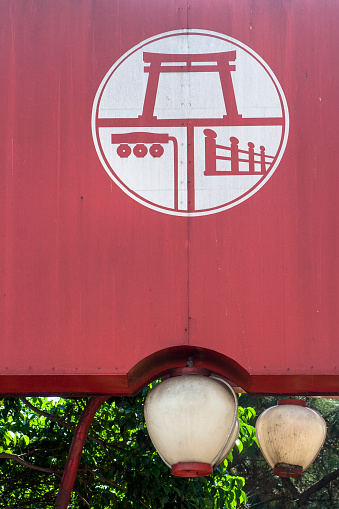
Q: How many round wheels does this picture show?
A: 3